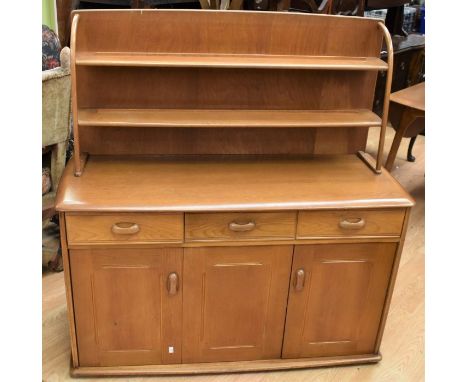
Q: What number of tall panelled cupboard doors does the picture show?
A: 3